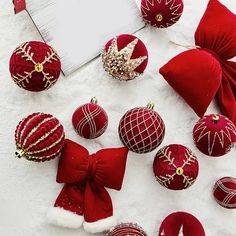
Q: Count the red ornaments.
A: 11